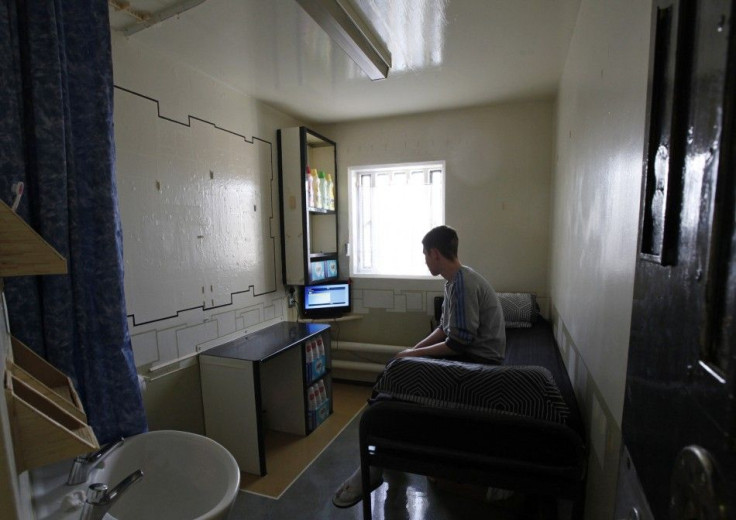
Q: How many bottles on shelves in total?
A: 10